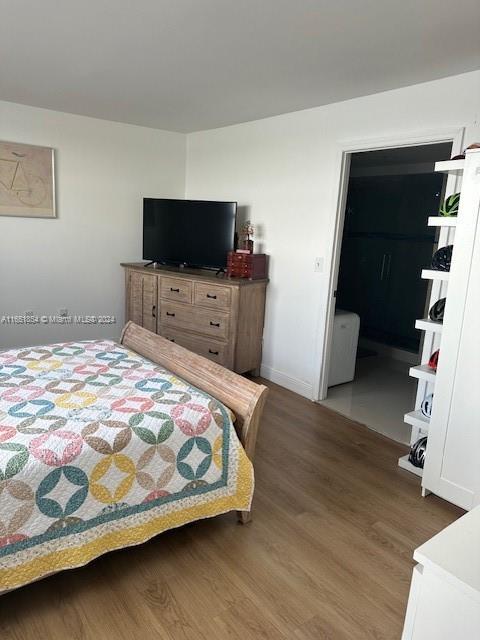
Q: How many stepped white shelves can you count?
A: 7